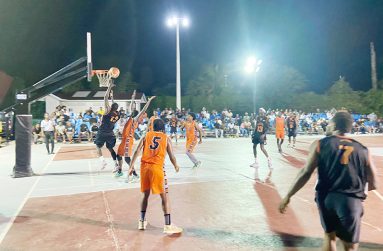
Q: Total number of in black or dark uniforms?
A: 5